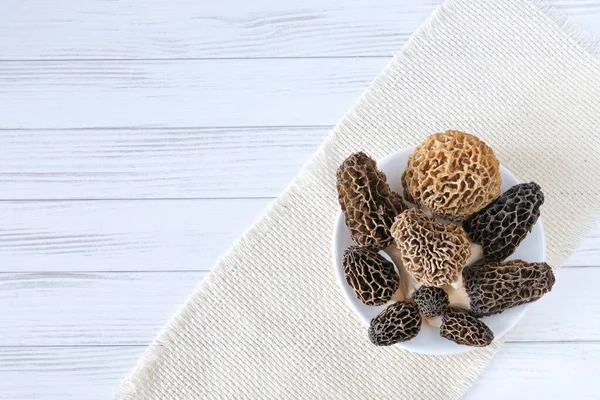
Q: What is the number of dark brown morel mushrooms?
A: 7